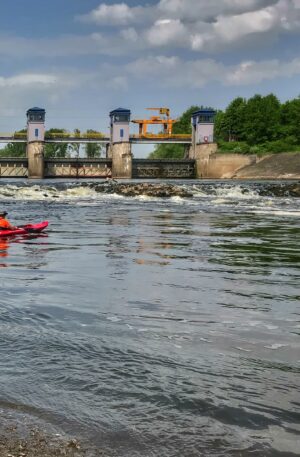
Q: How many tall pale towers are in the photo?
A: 3